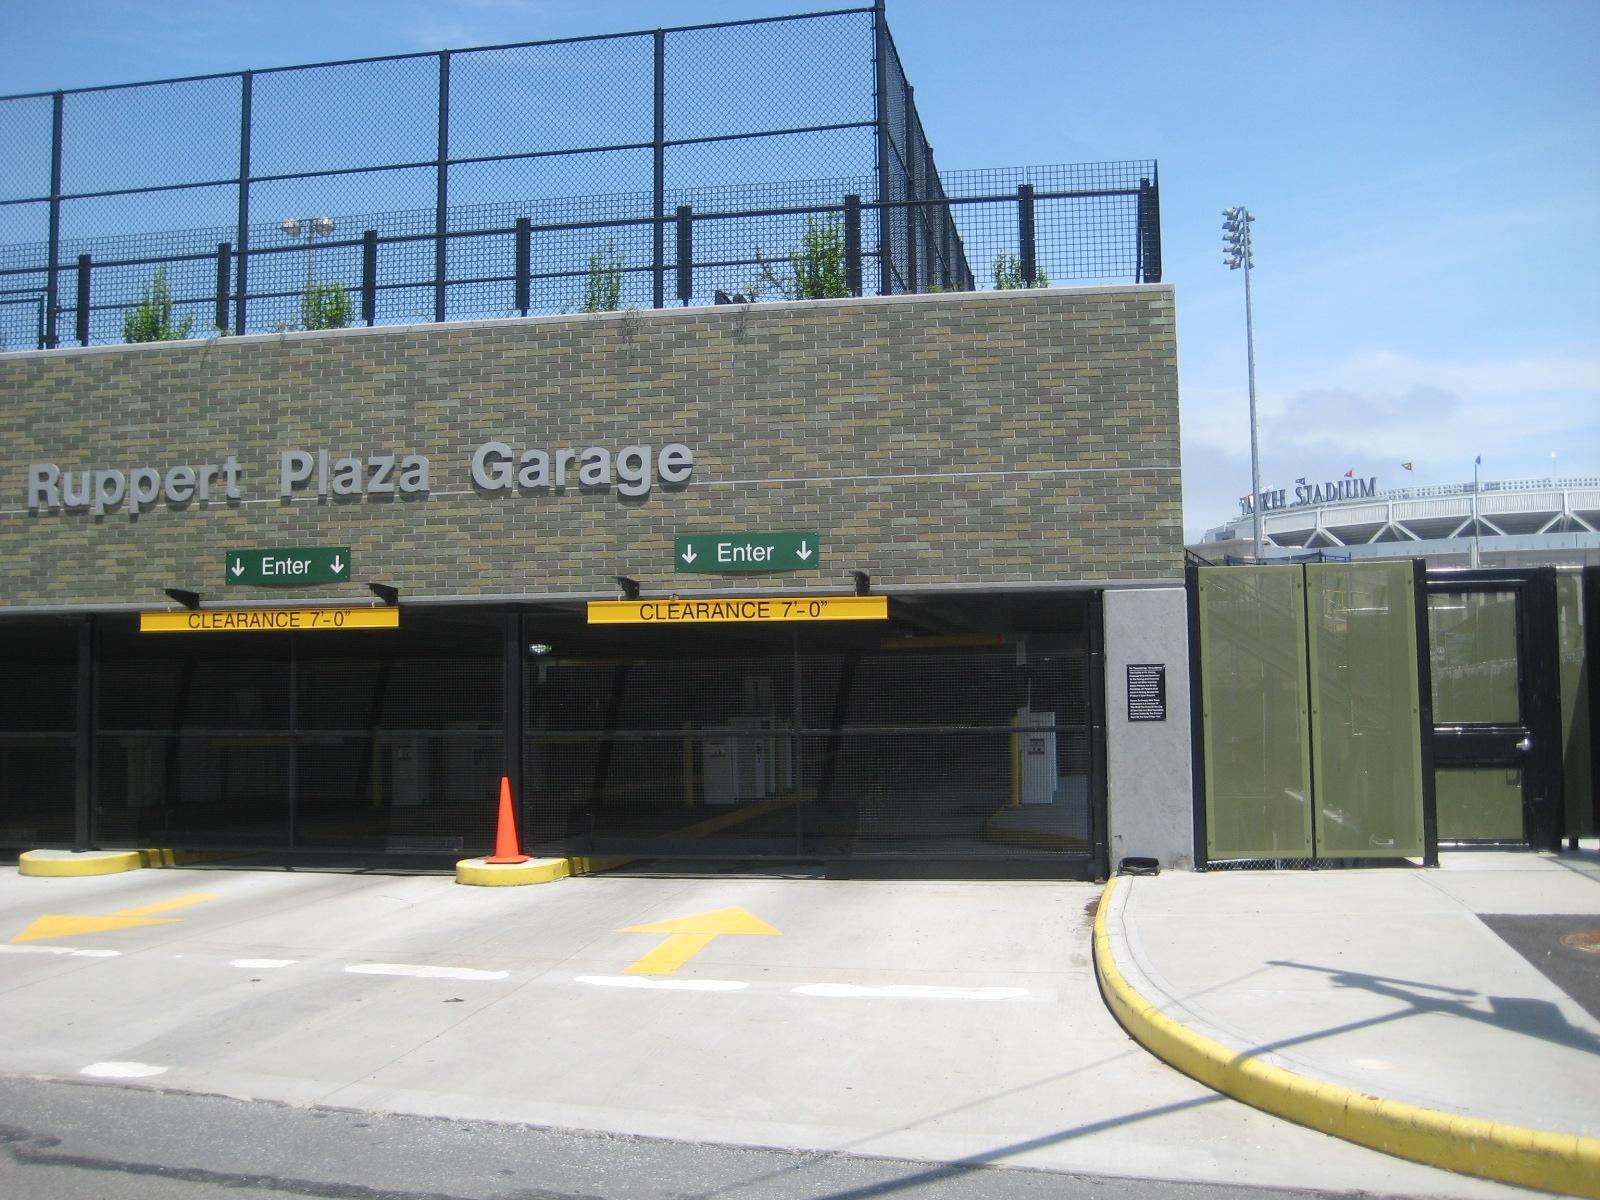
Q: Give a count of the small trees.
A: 5